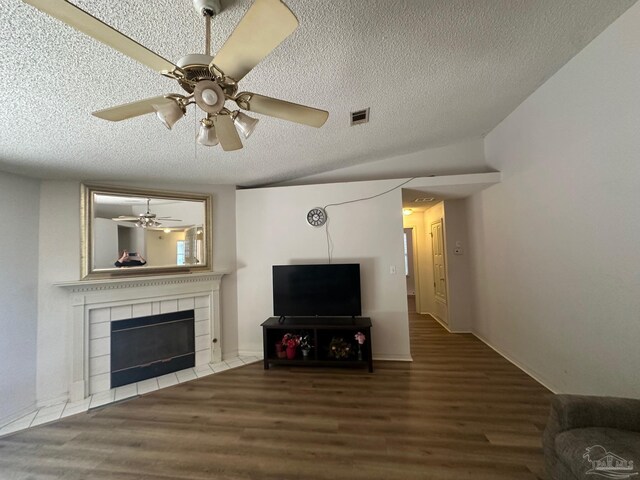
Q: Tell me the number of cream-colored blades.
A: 5